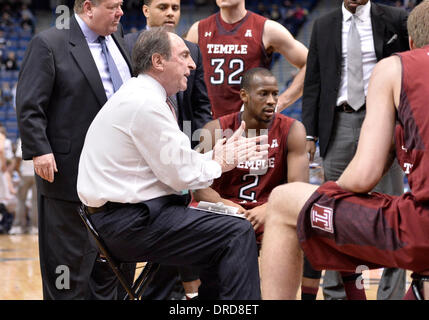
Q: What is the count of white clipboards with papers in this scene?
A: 1